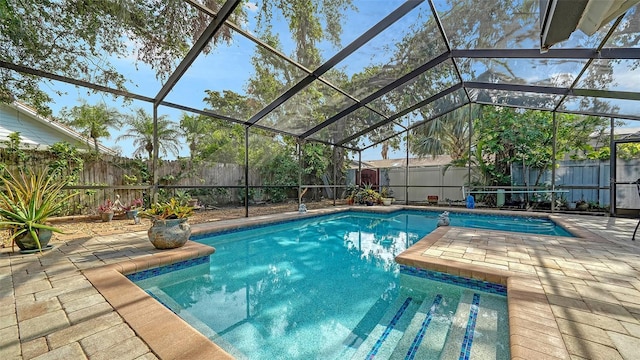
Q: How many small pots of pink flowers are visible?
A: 2